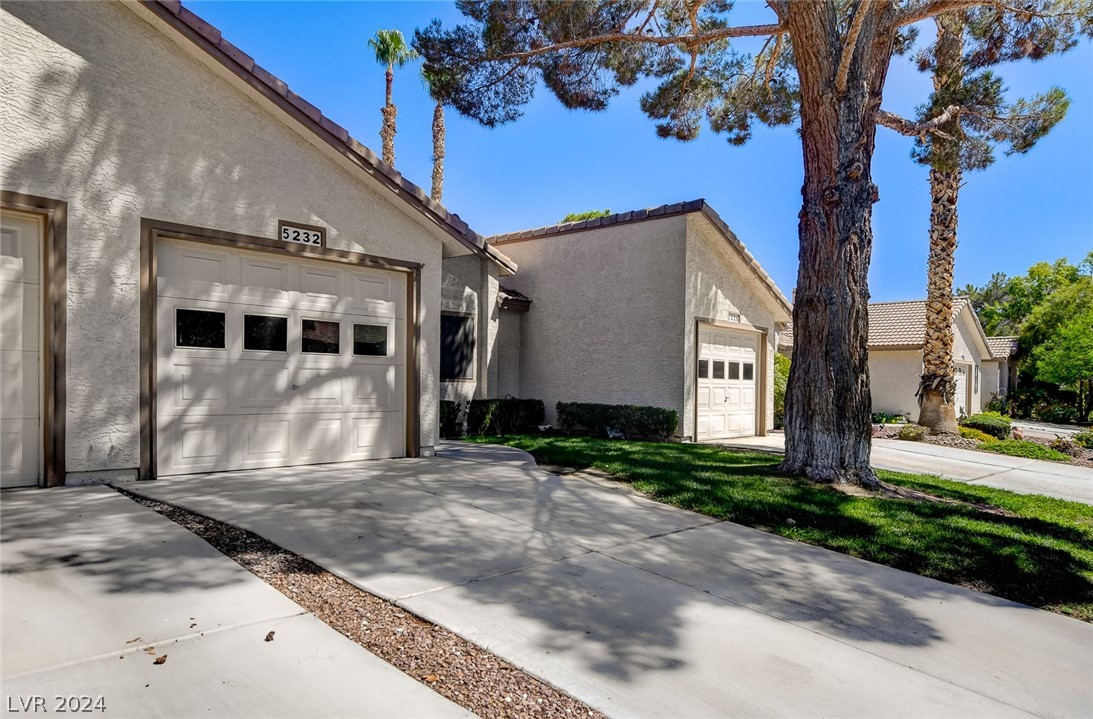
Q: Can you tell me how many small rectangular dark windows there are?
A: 8